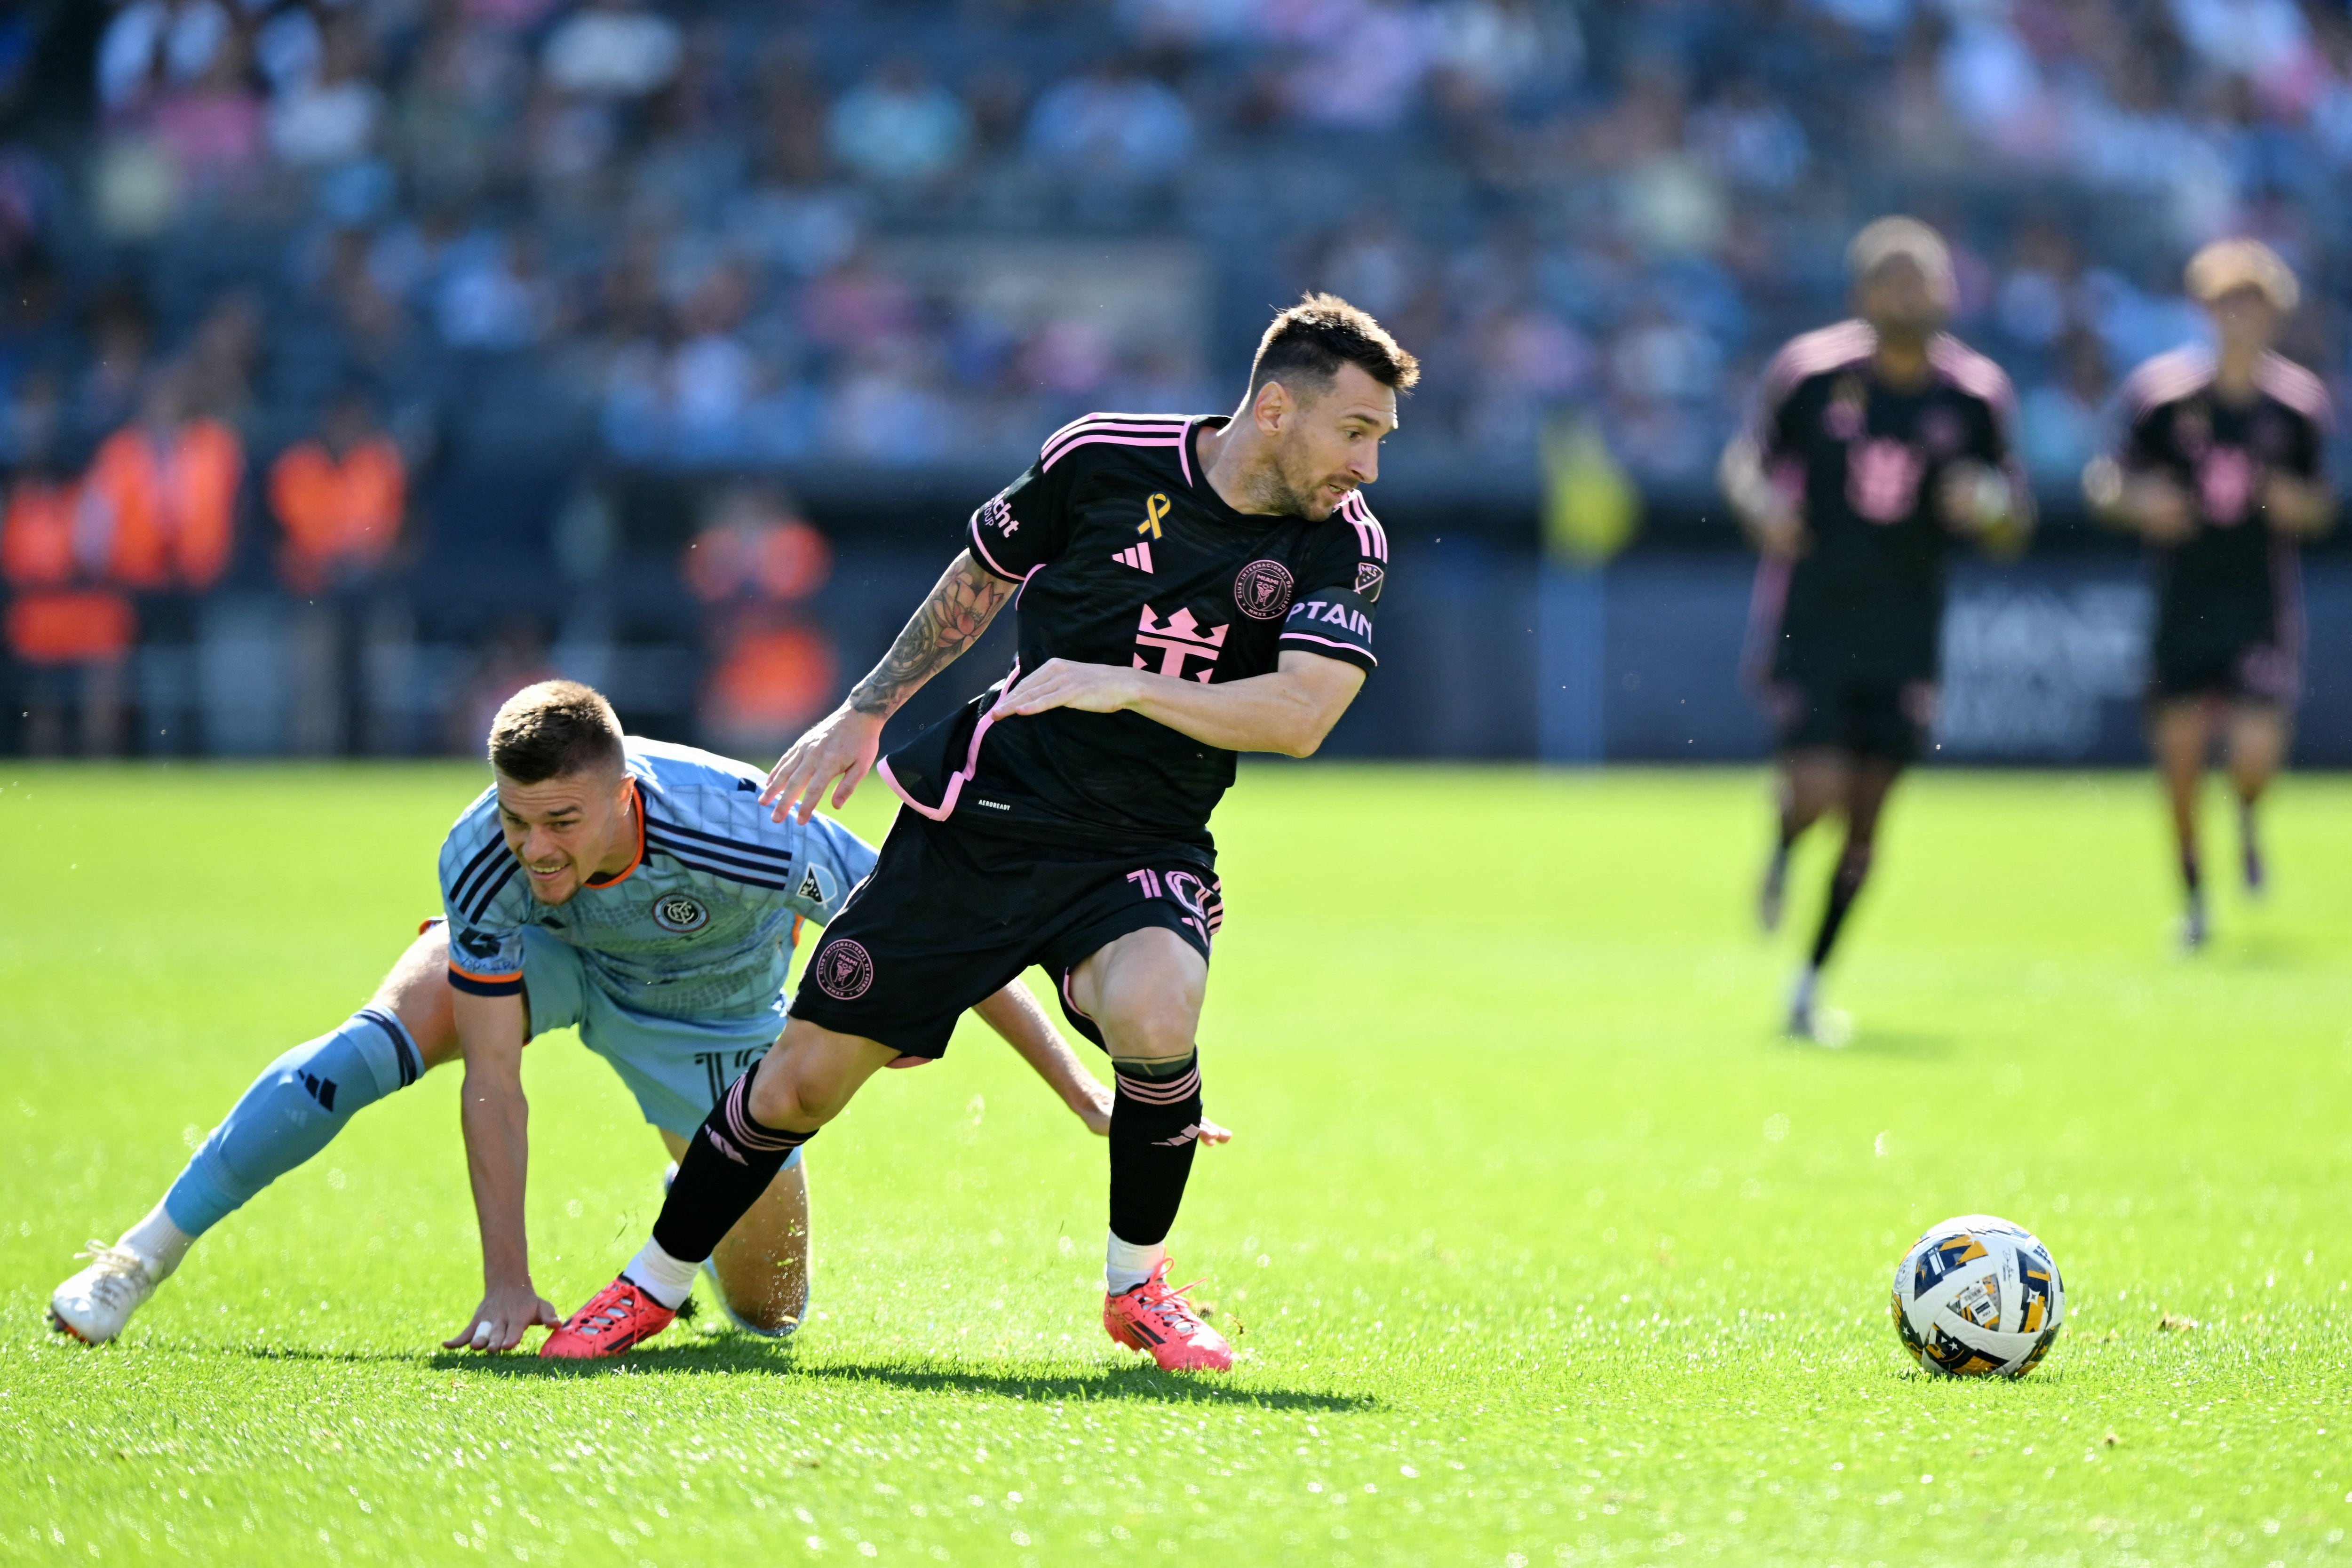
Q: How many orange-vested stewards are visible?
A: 4